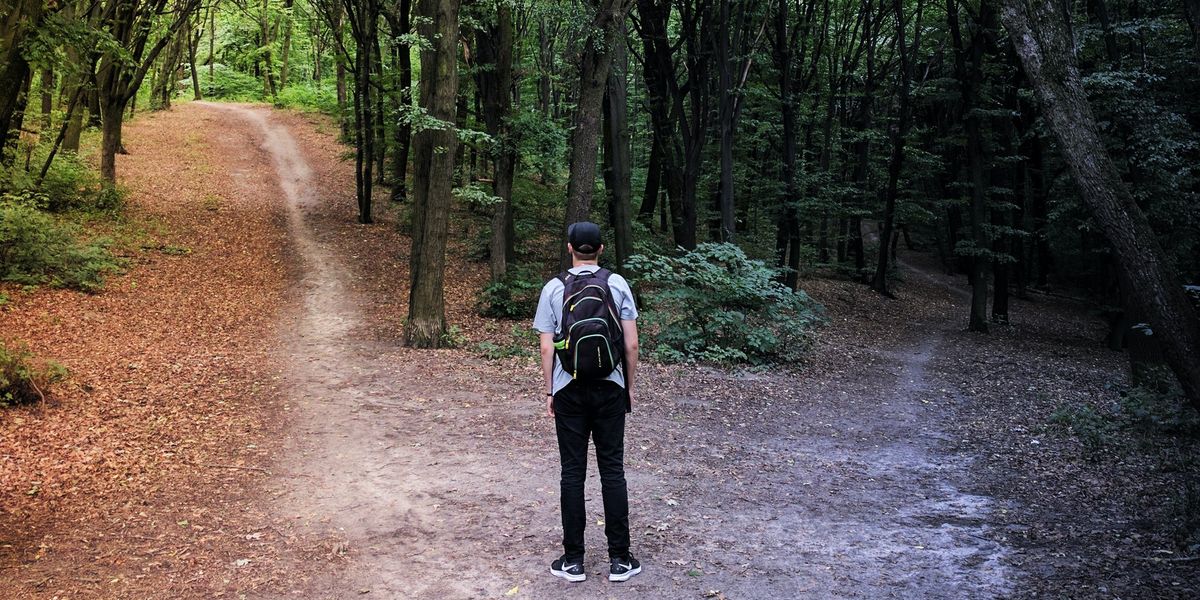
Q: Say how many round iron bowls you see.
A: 0